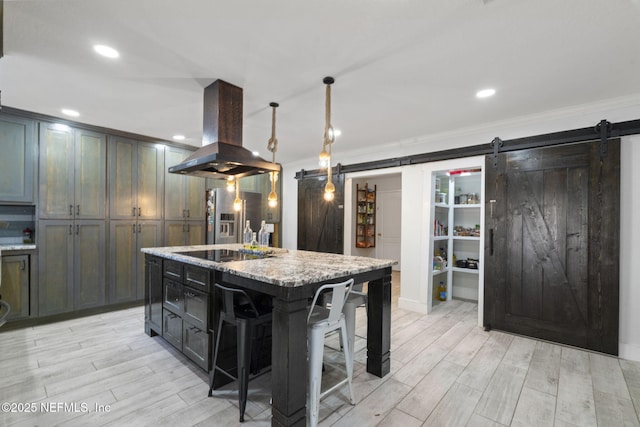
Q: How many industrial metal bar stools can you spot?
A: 3